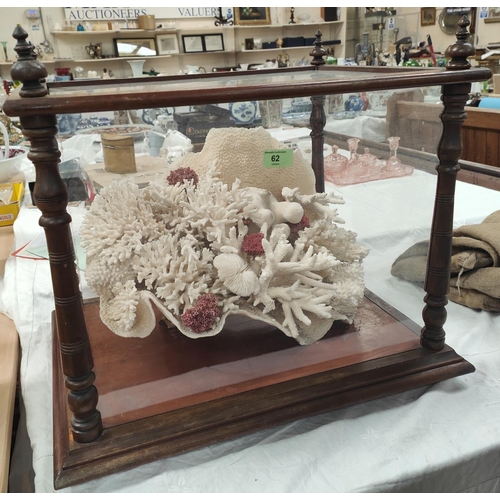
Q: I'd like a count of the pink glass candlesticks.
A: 2